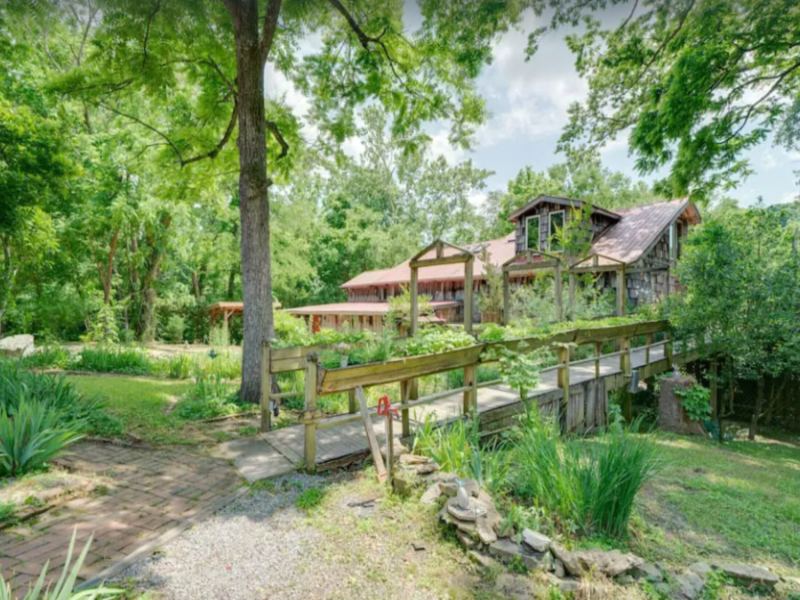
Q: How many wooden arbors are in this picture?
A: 3